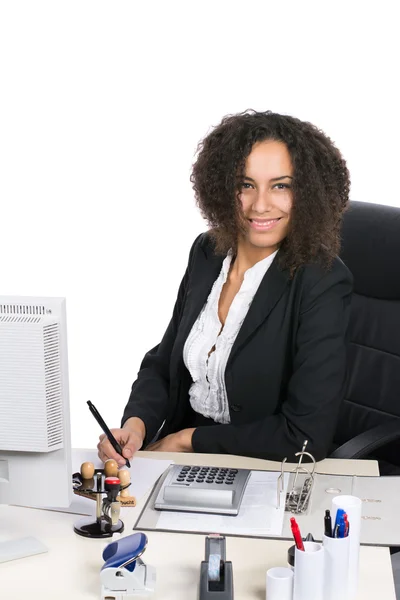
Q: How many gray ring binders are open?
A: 1